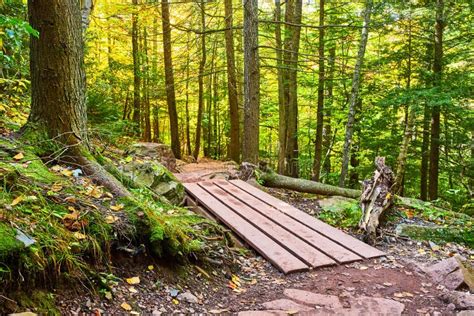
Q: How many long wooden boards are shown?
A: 4